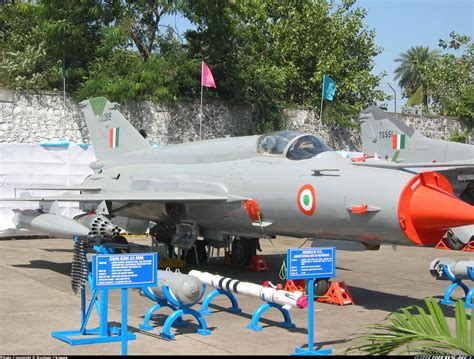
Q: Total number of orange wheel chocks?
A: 6